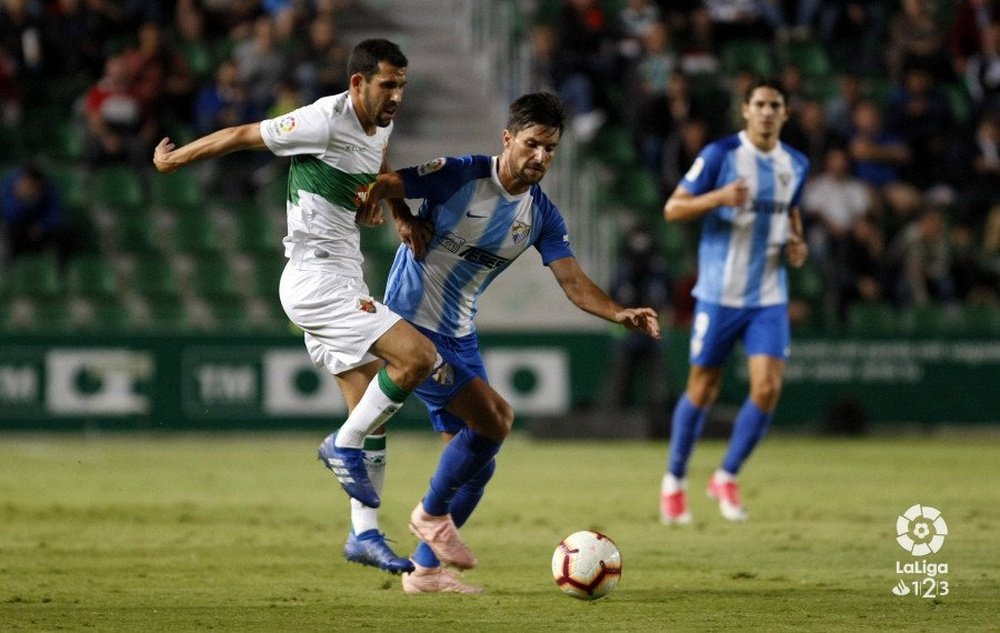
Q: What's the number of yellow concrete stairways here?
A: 0